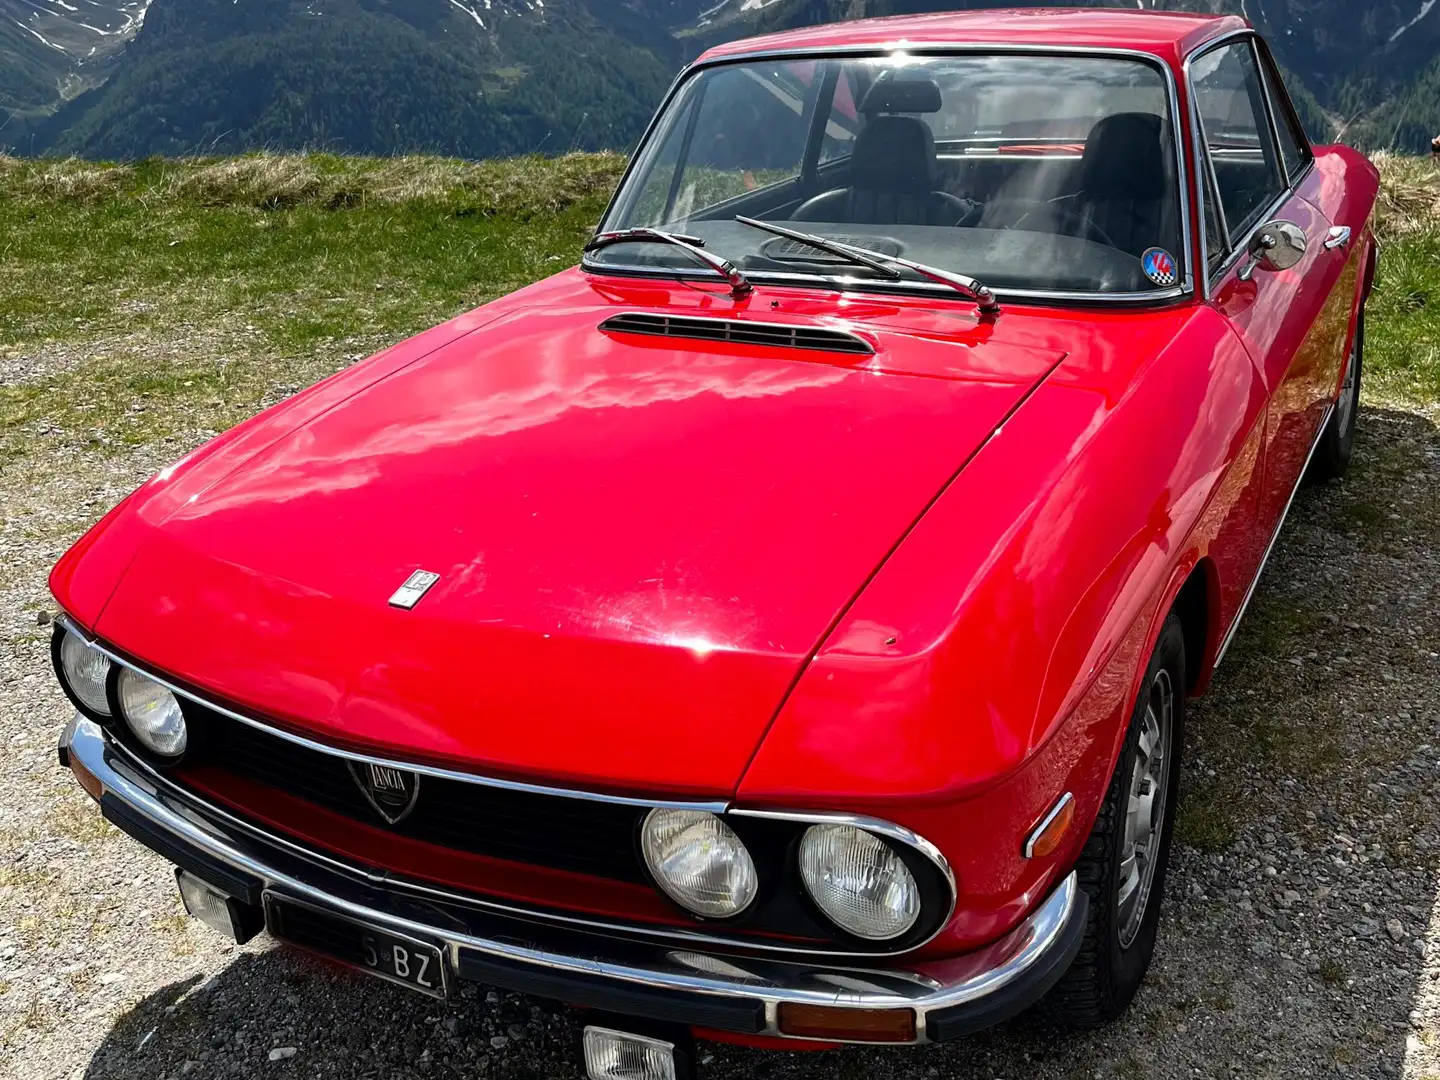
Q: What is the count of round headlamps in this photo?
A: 4